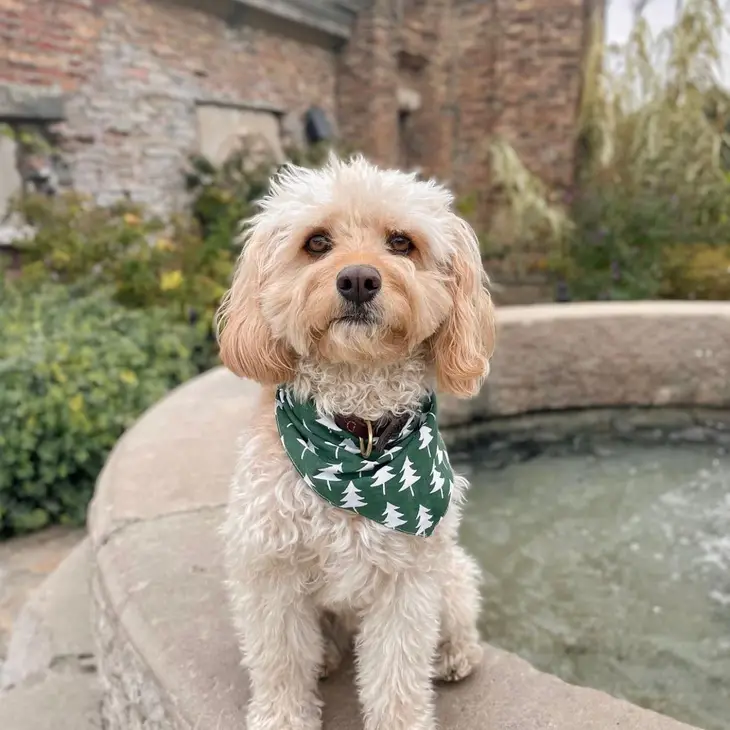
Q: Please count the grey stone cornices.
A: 1